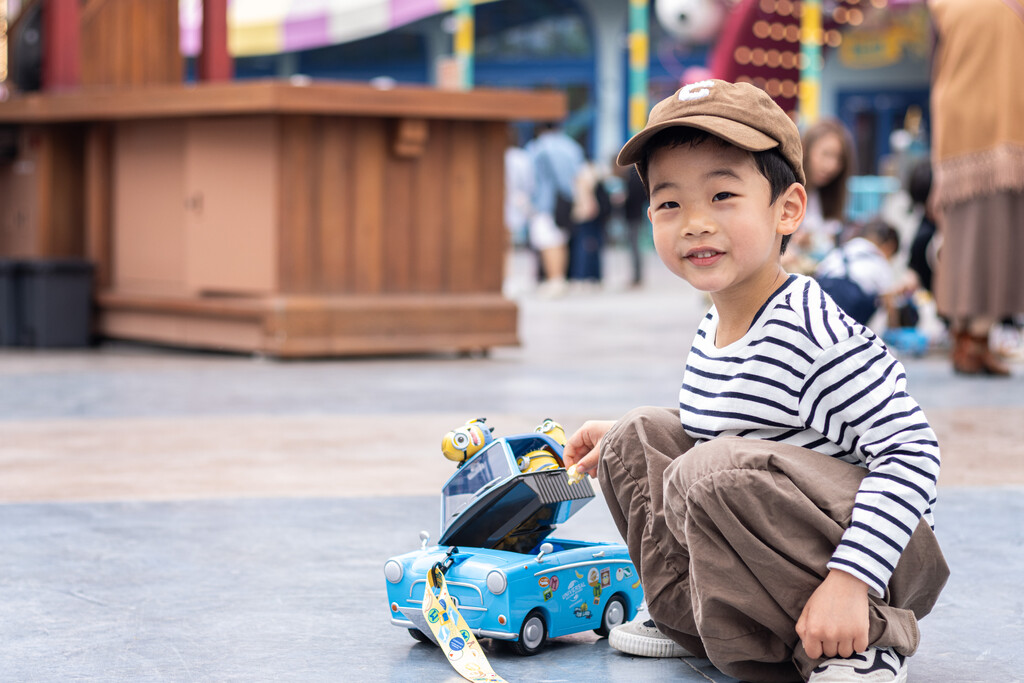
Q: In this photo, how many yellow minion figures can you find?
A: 3